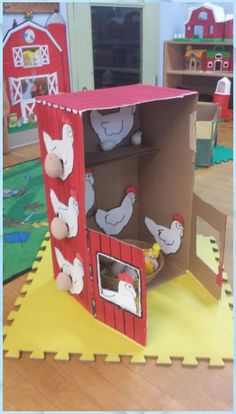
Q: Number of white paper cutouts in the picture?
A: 8